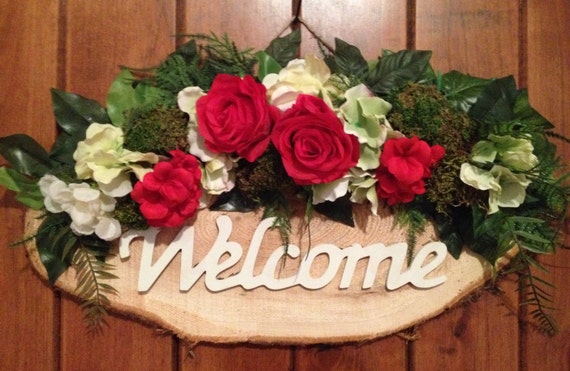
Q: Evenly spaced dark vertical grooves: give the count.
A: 5